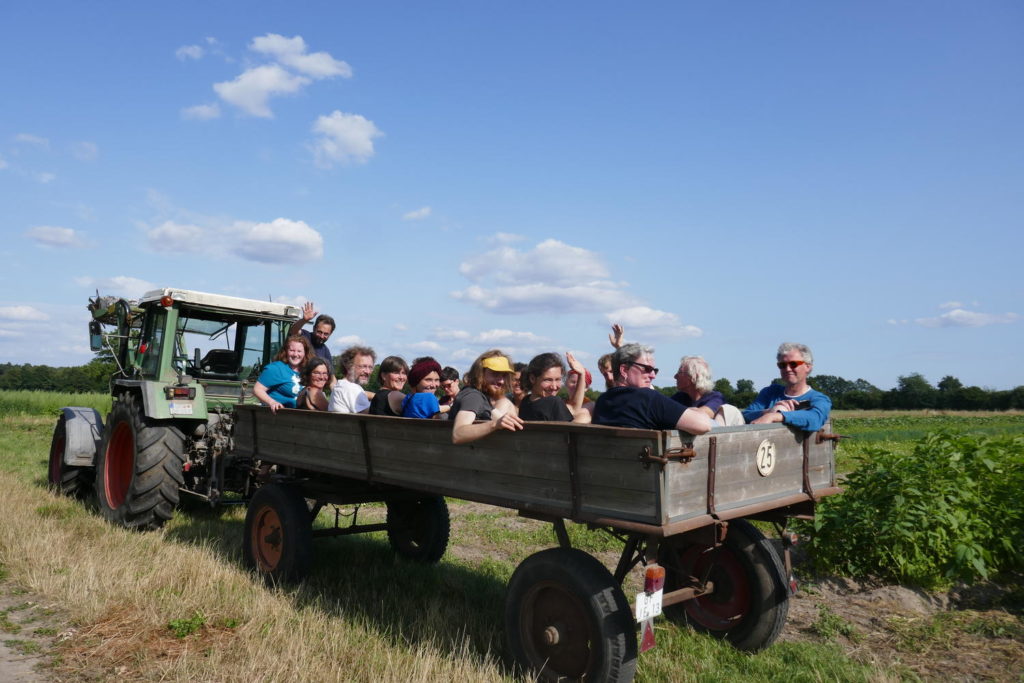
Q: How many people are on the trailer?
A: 15